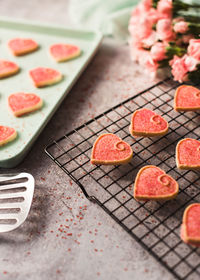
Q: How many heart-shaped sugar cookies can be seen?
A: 12